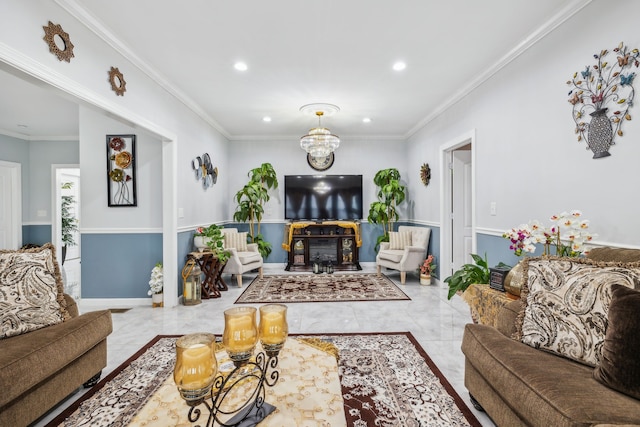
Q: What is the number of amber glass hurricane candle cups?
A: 3